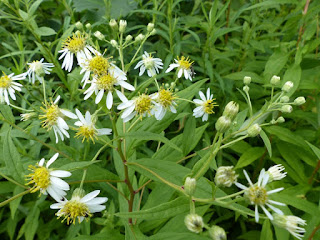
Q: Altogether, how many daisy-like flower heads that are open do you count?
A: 15